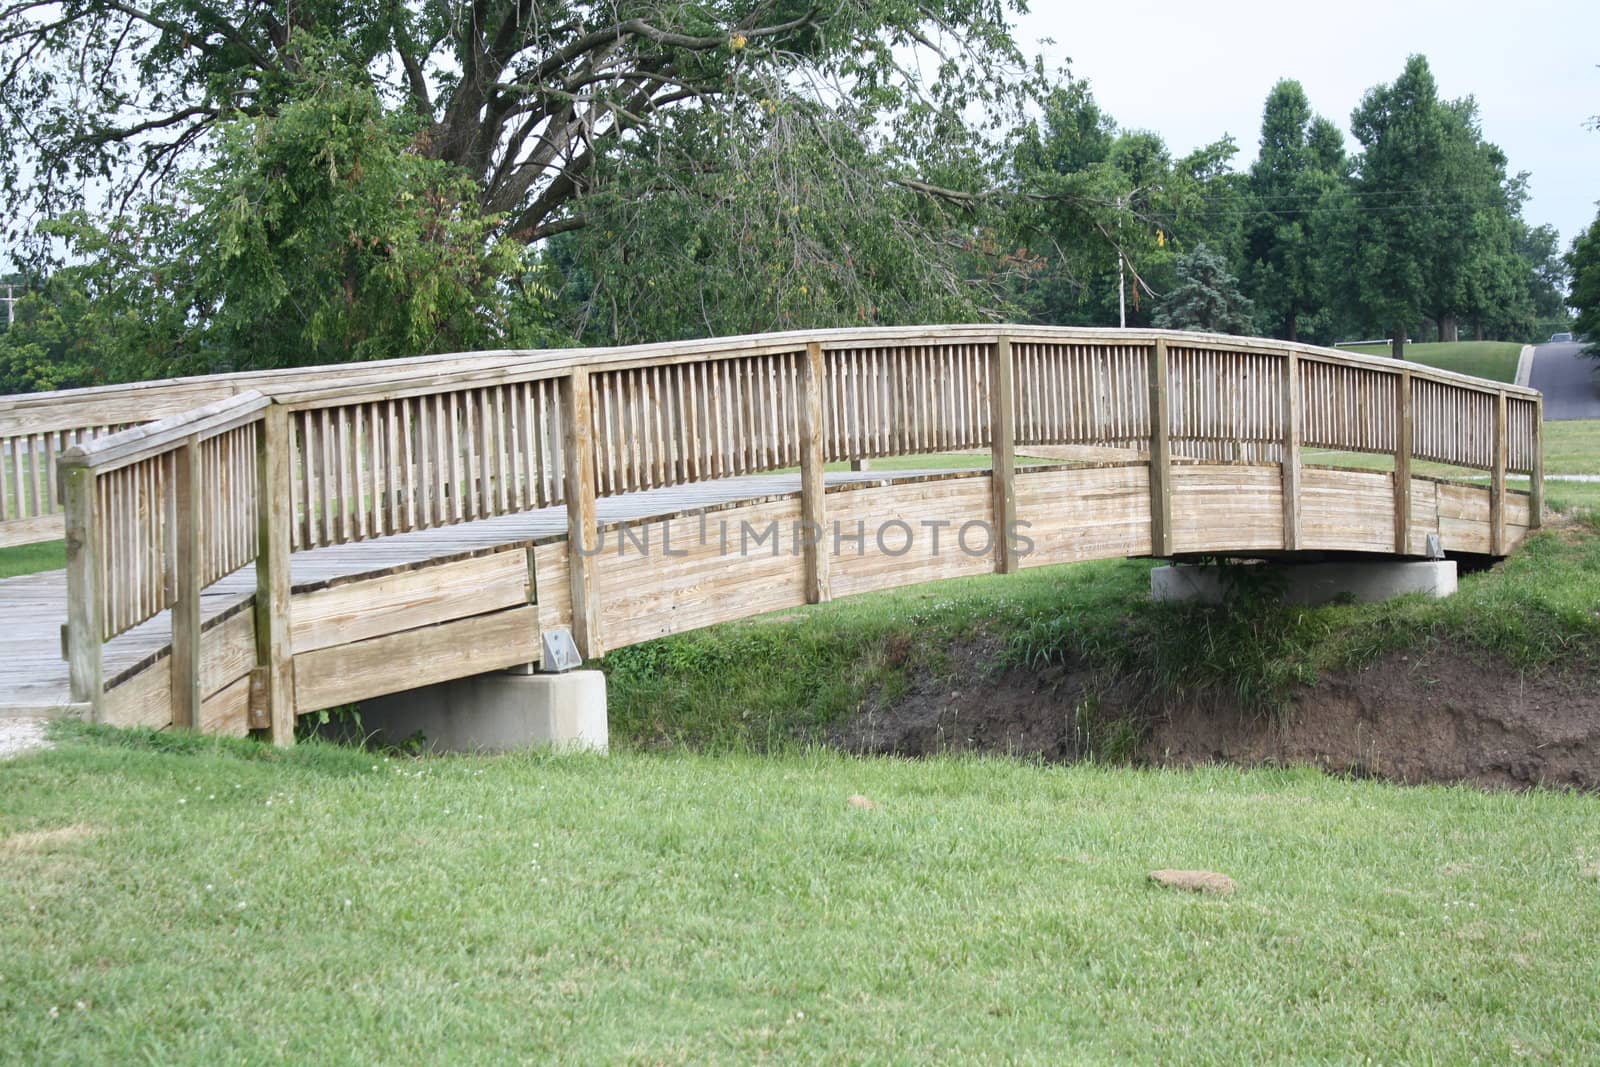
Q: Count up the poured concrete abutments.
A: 2